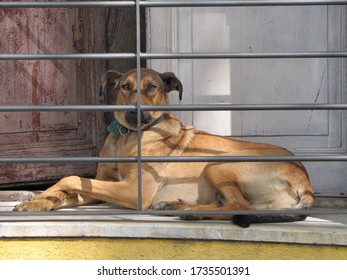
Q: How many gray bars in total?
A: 6